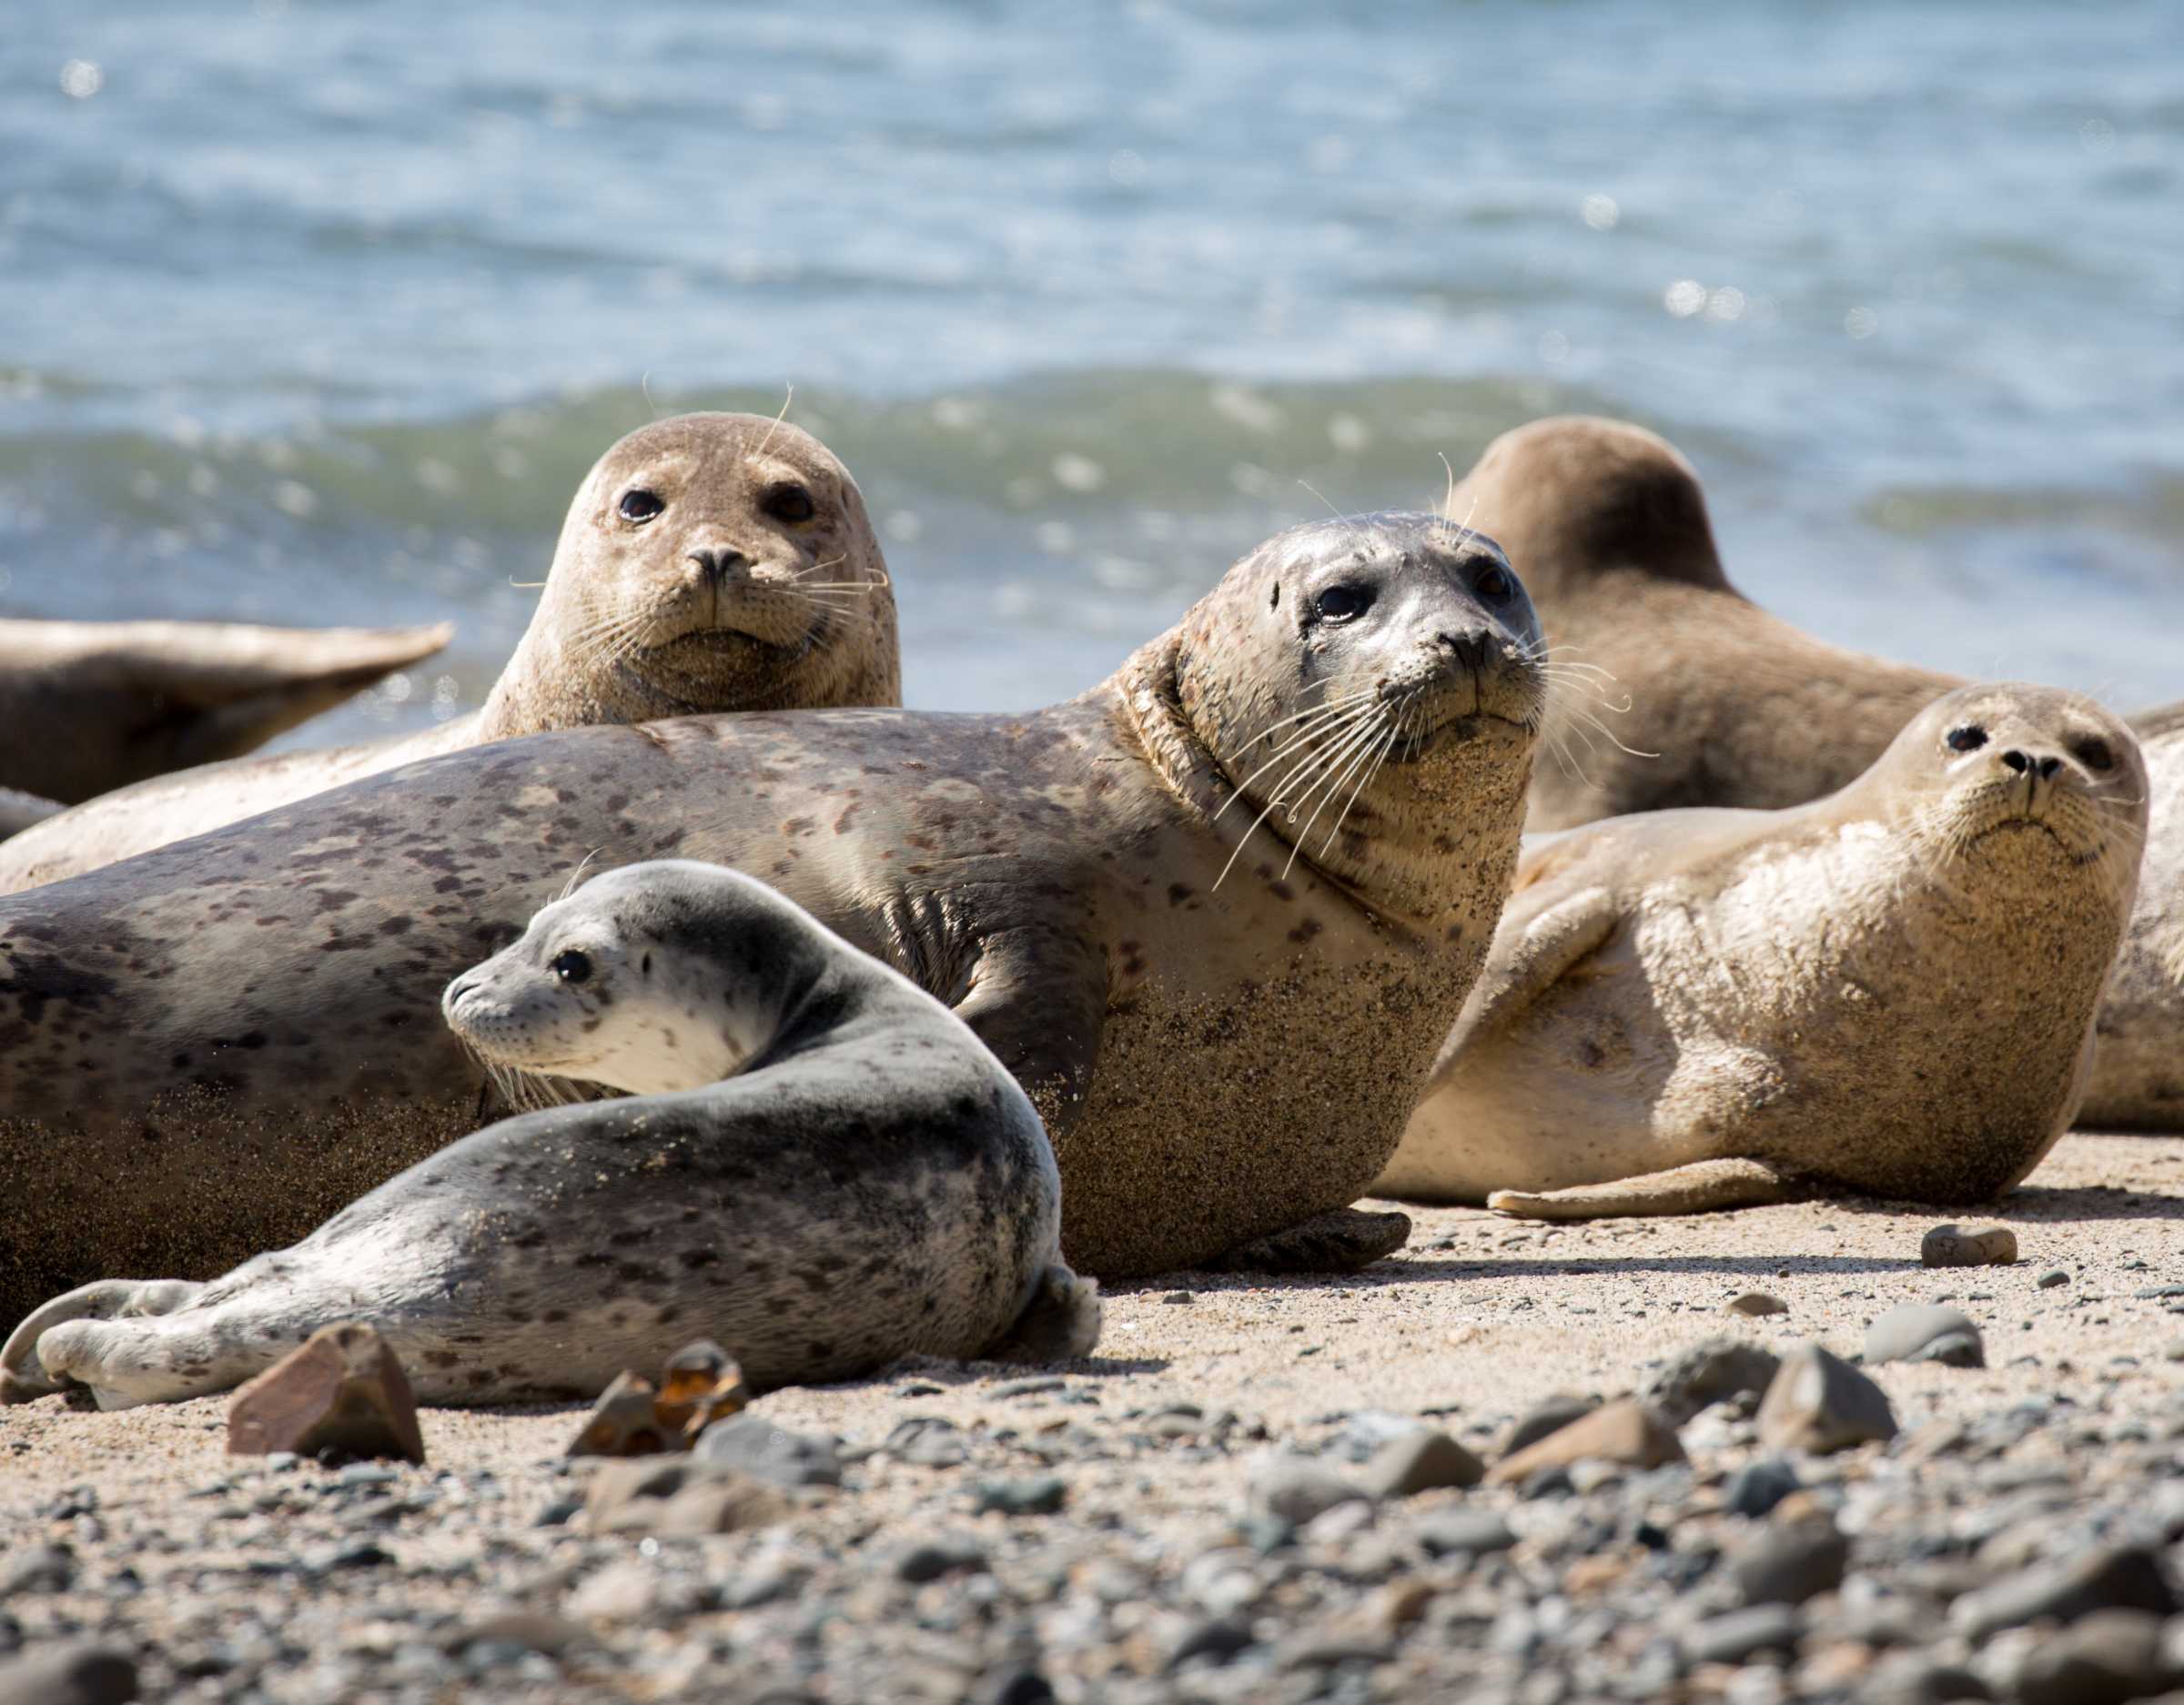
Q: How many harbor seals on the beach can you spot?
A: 7